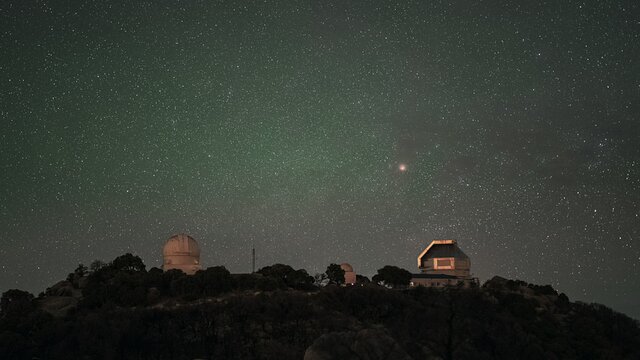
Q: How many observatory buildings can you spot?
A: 3